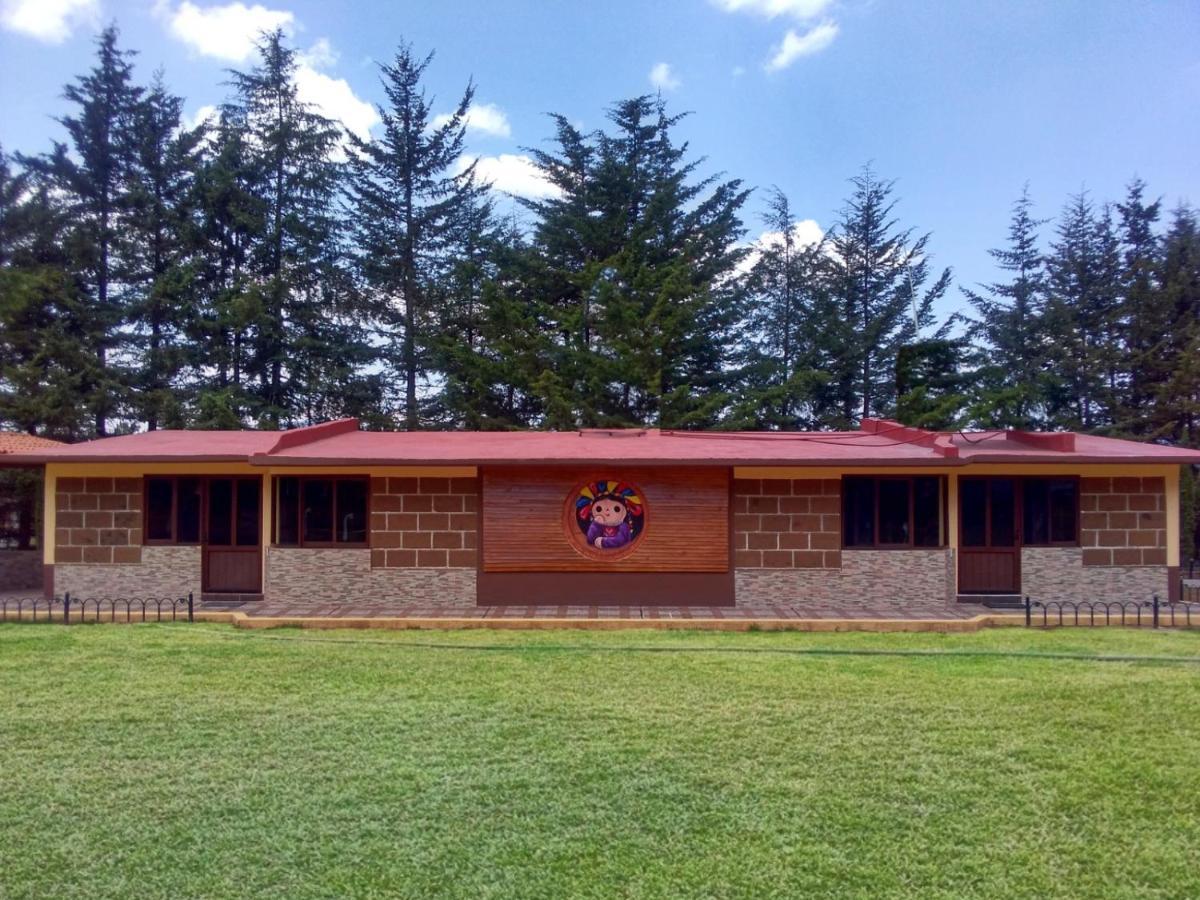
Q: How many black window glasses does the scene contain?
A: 14